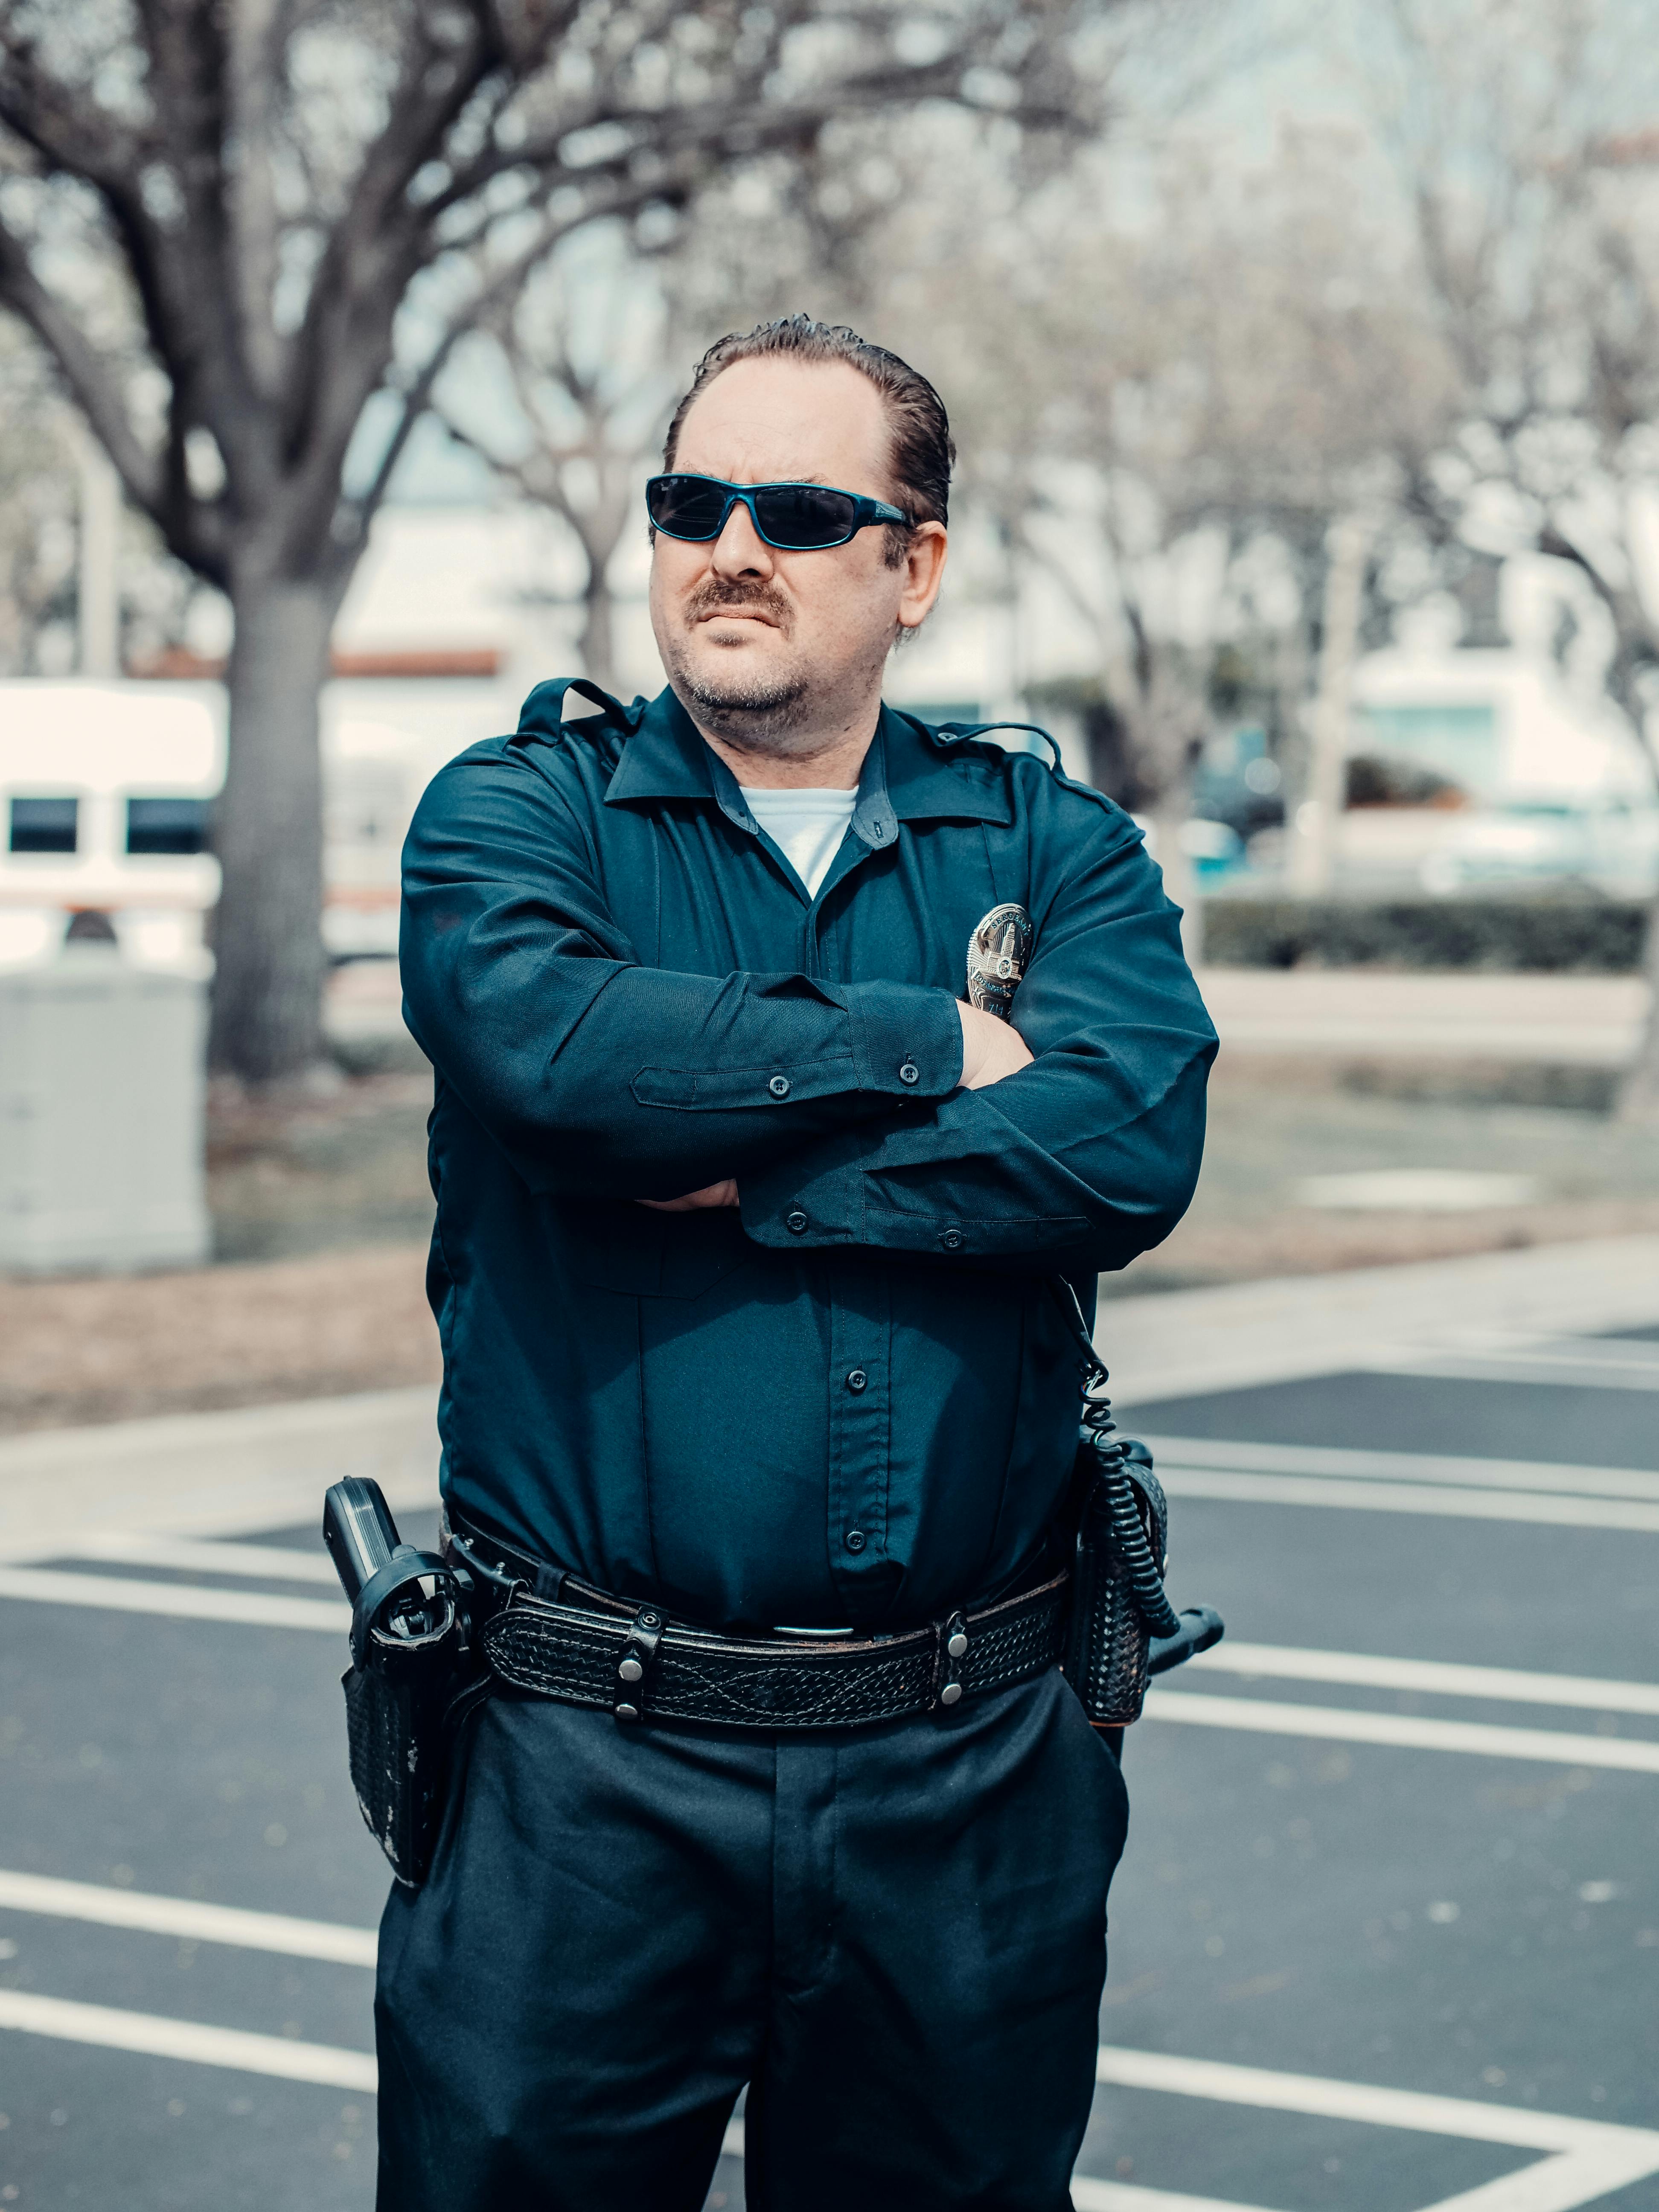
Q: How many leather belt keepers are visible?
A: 2